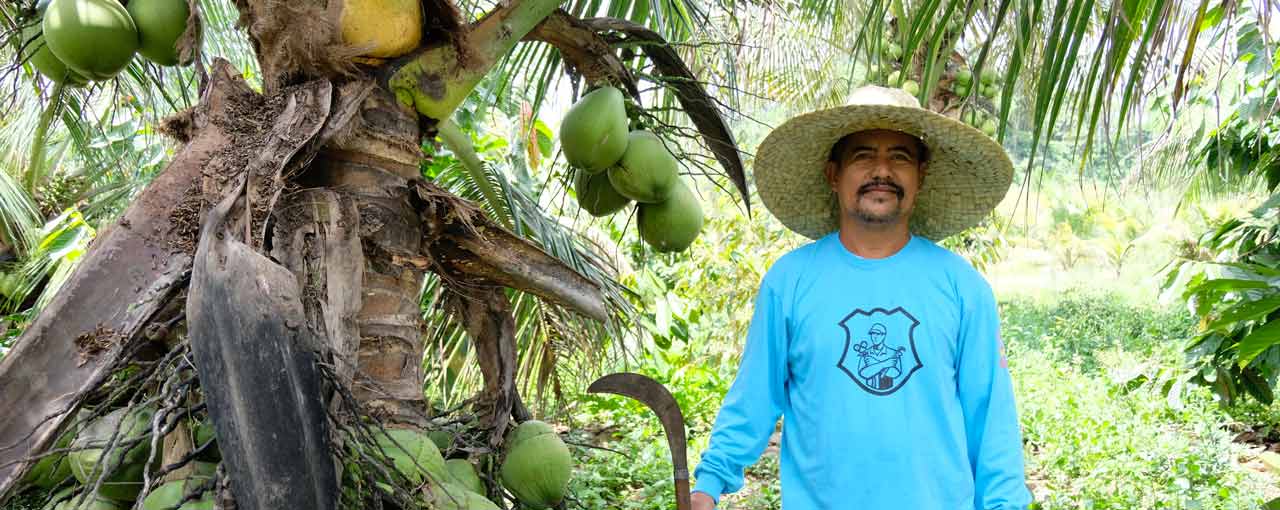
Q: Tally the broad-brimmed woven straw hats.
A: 1